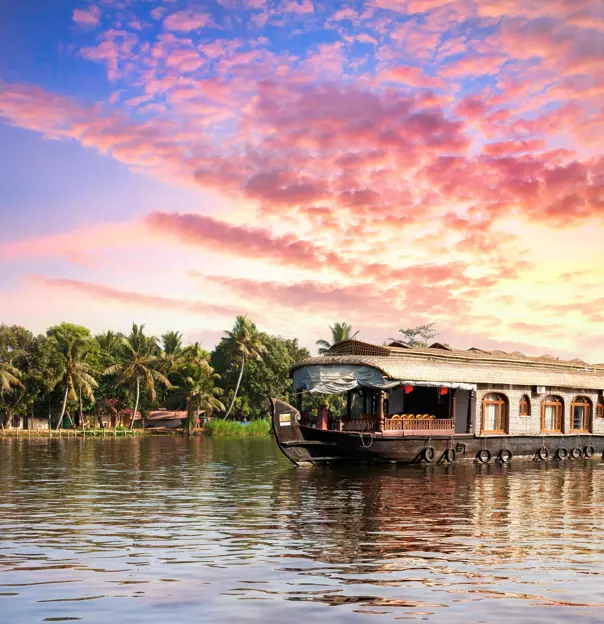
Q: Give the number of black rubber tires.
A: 8